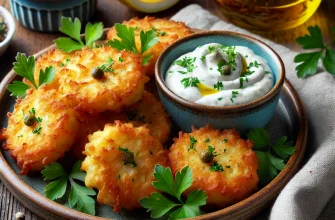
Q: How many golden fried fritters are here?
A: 6